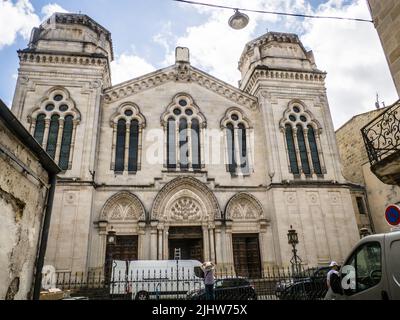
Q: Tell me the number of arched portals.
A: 3